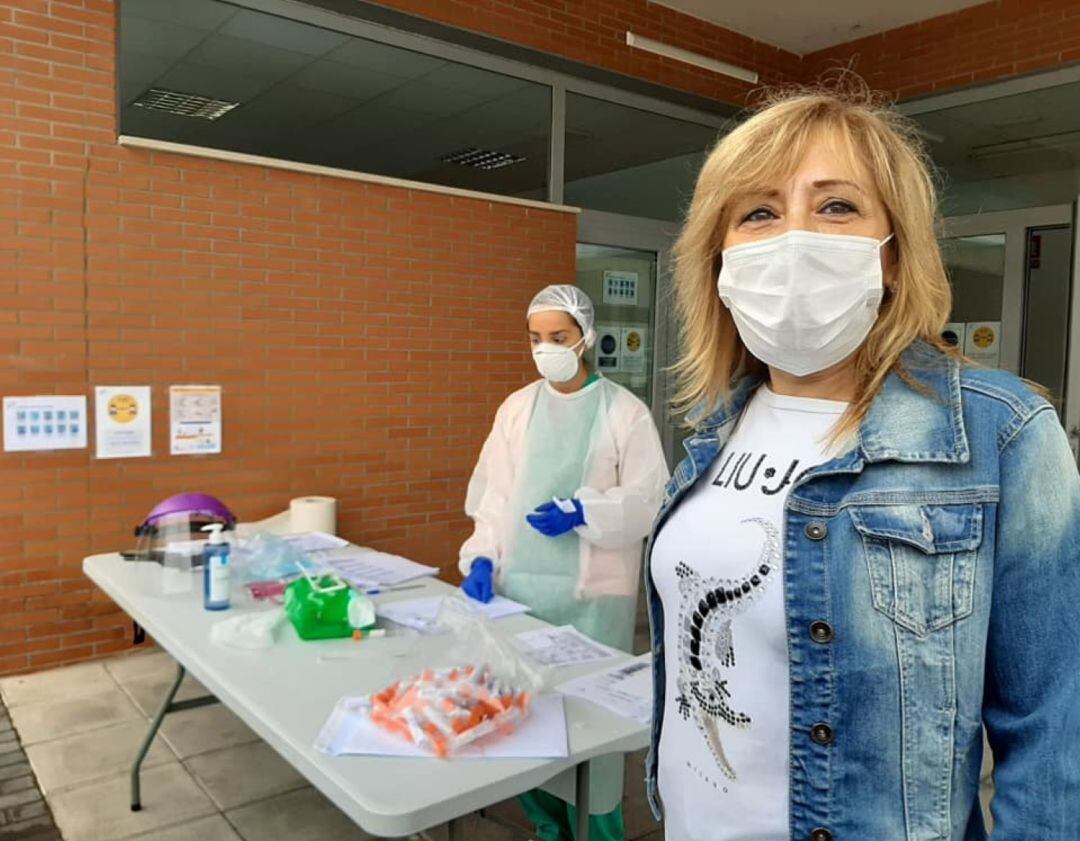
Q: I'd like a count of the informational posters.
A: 8